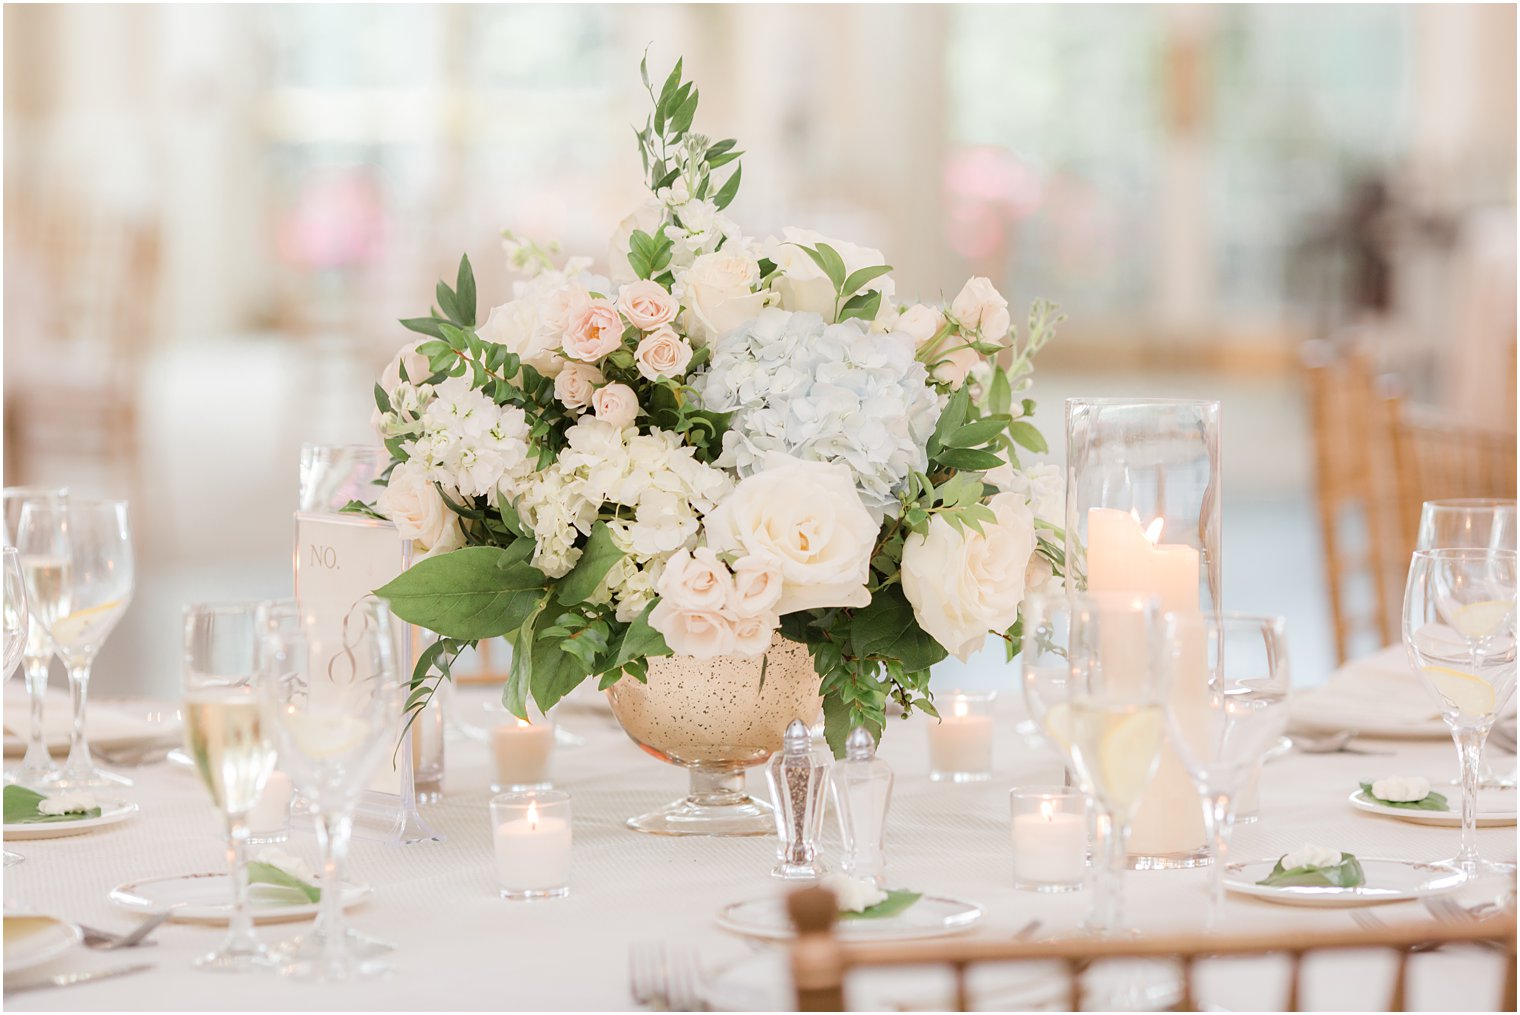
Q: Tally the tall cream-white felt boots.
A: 0